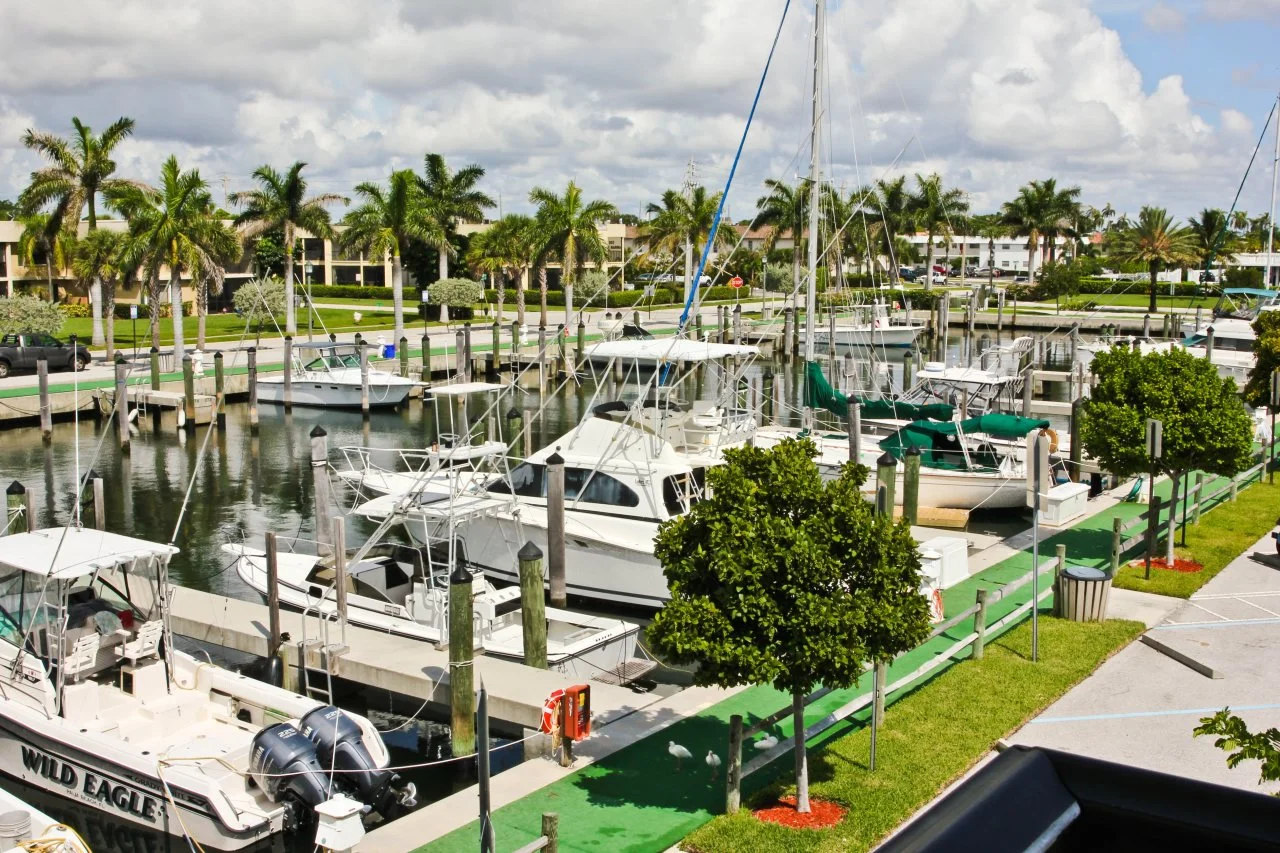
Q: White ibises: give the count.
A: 3